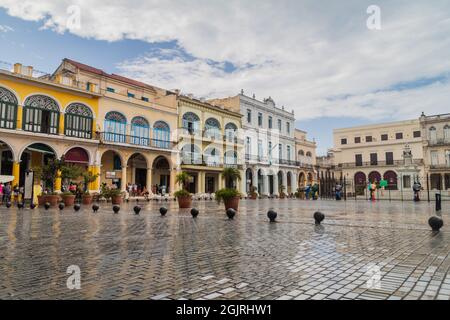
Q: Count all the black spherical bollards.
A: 15